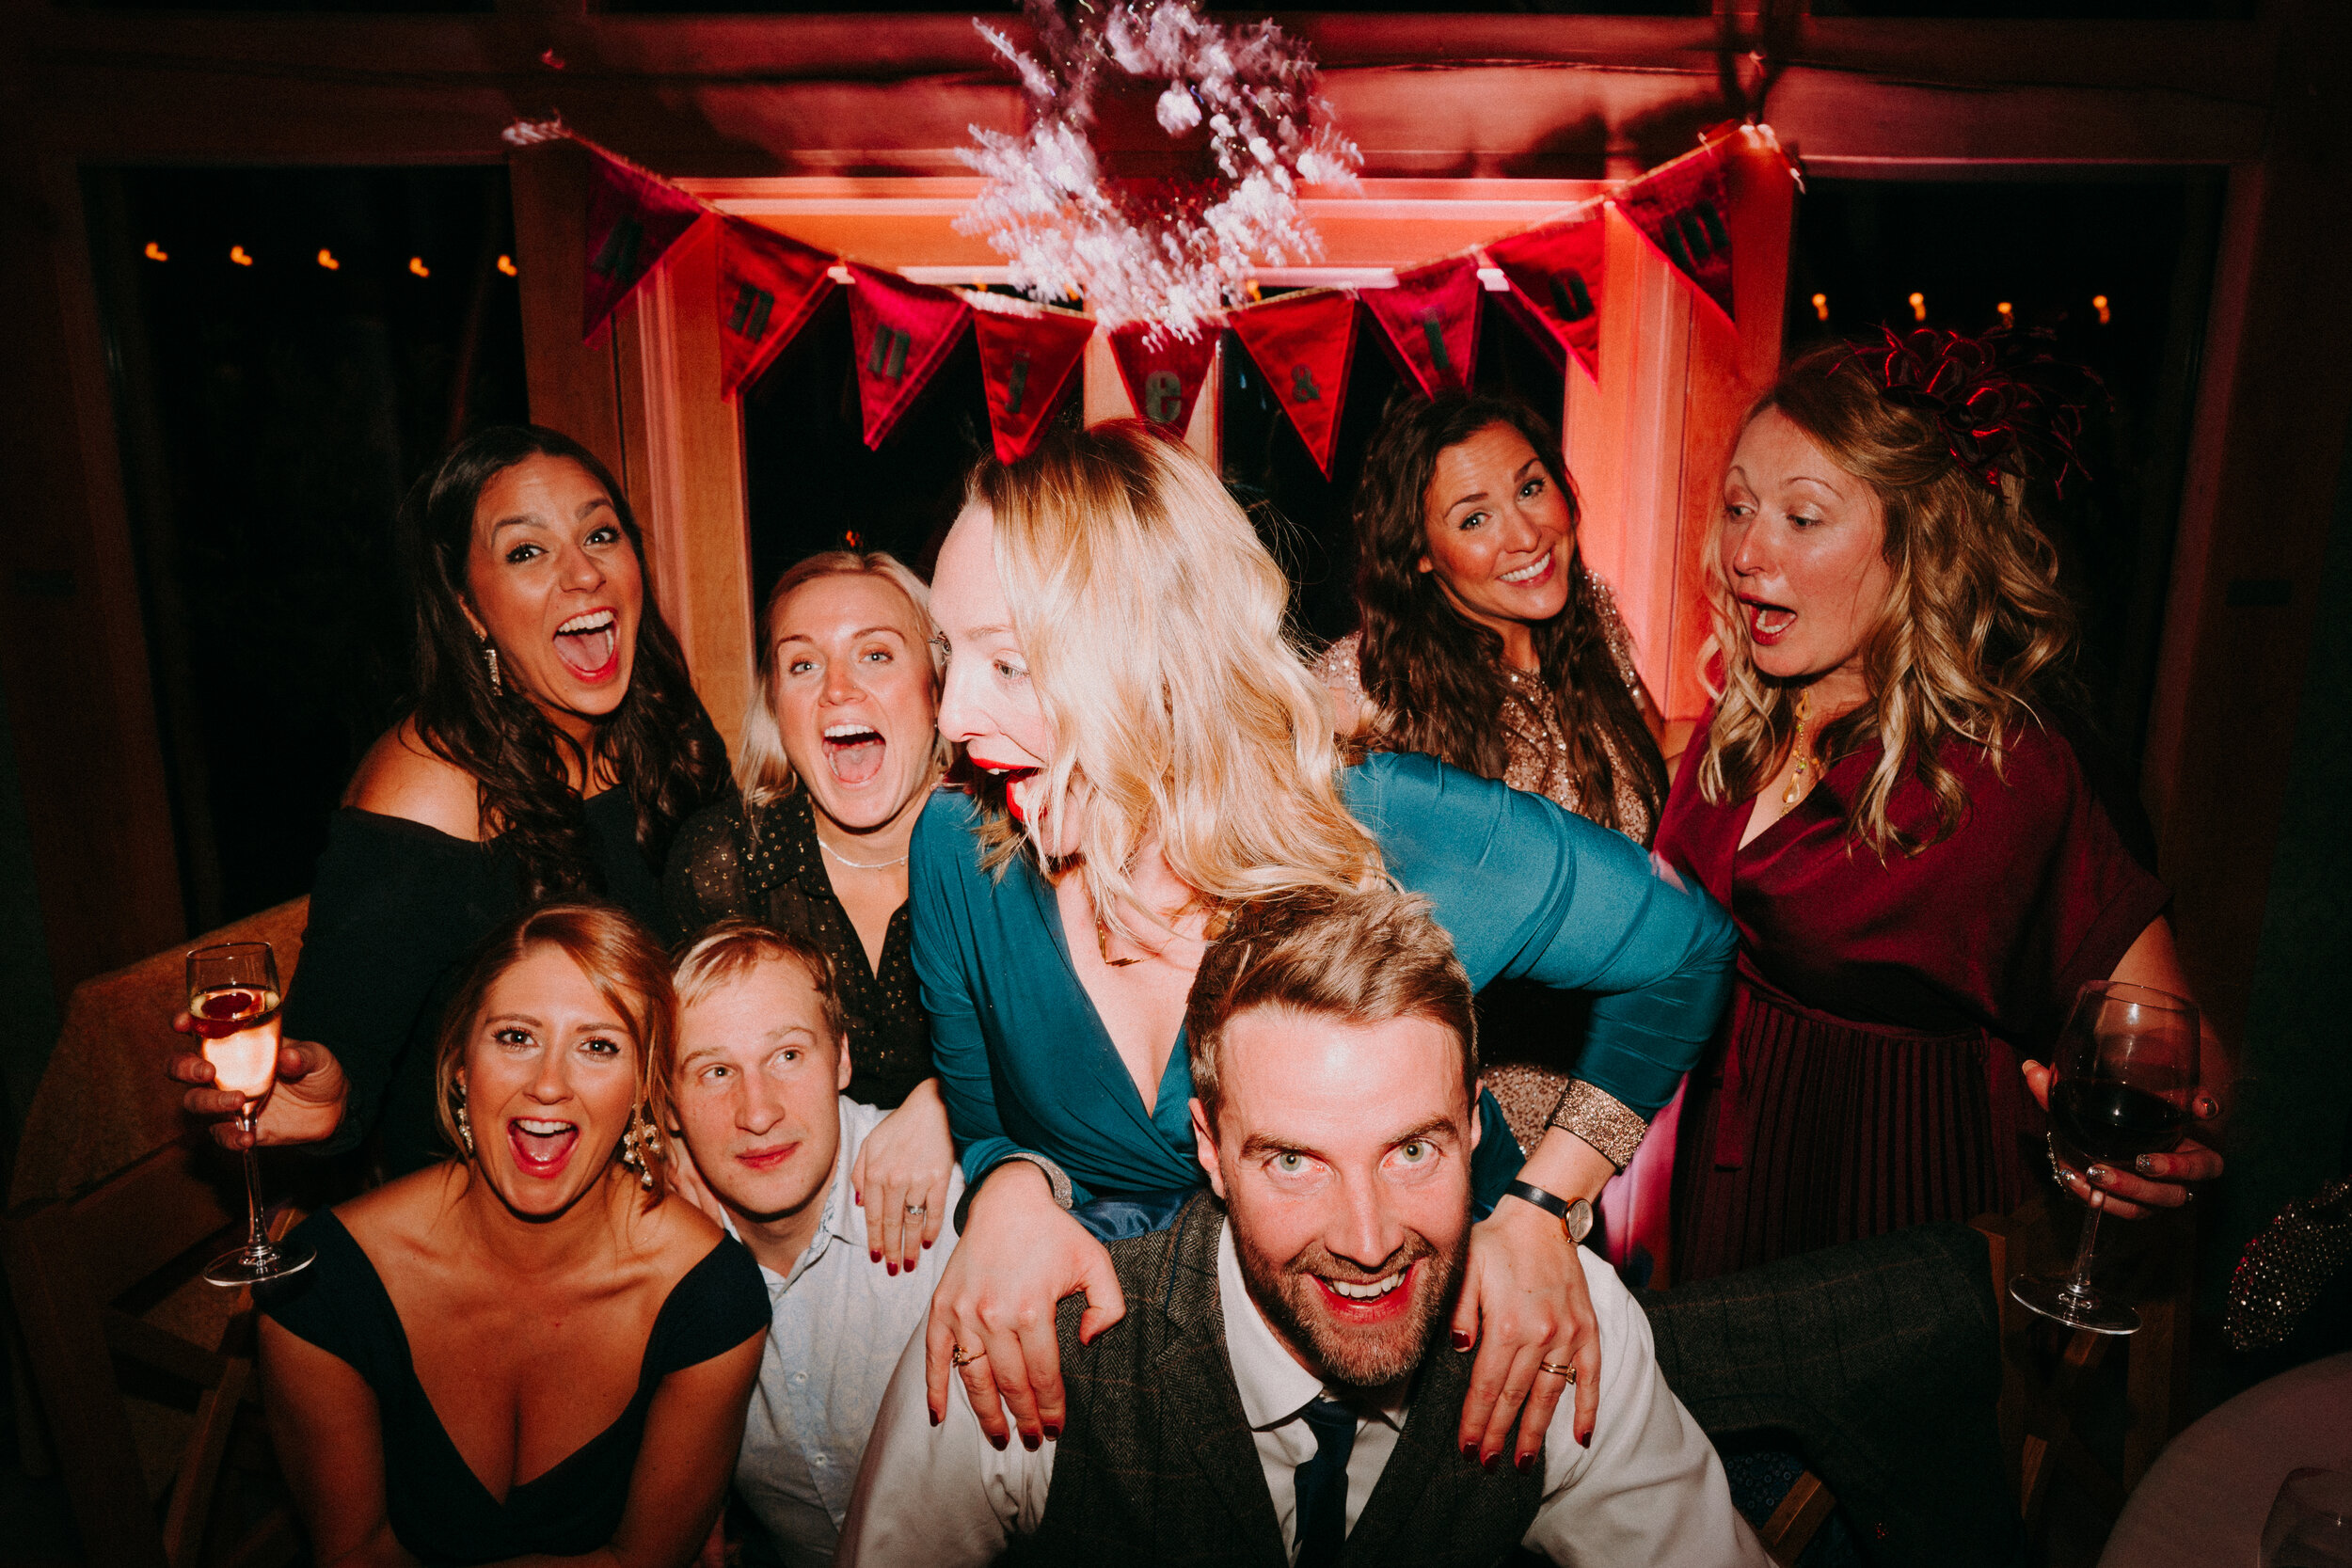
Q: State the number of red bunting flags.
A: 9